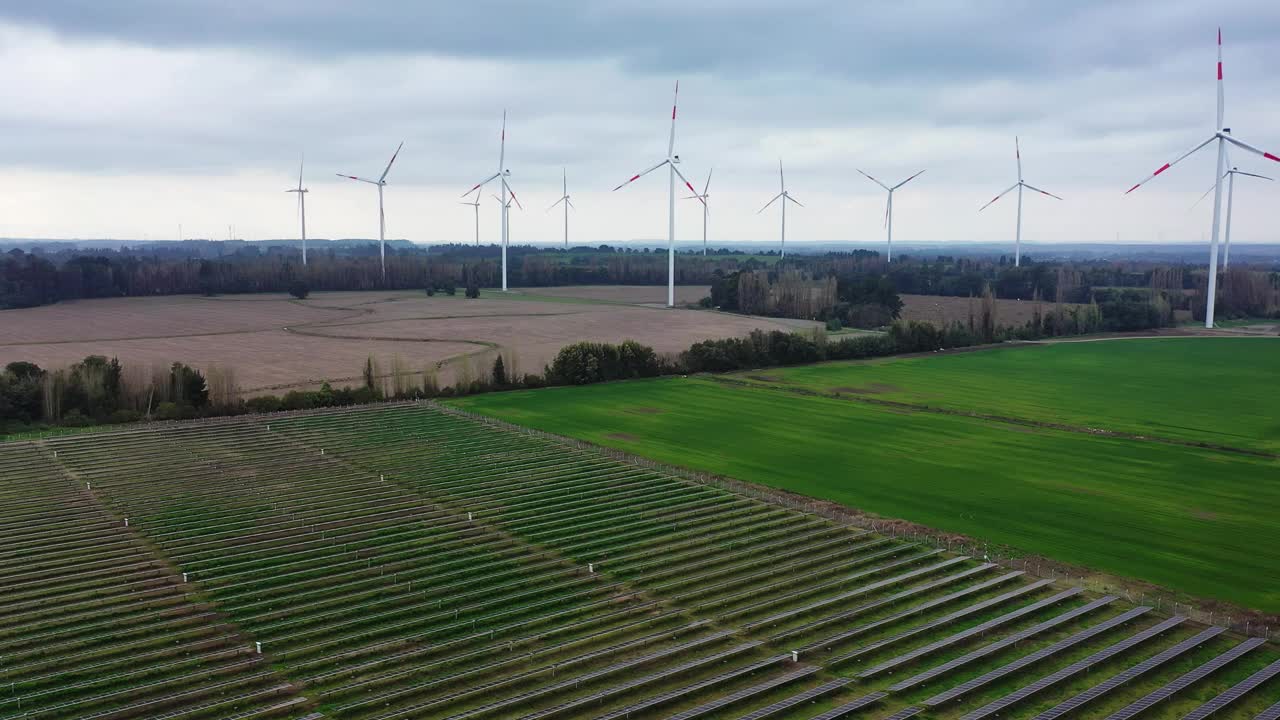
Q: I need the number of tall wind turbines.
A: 13